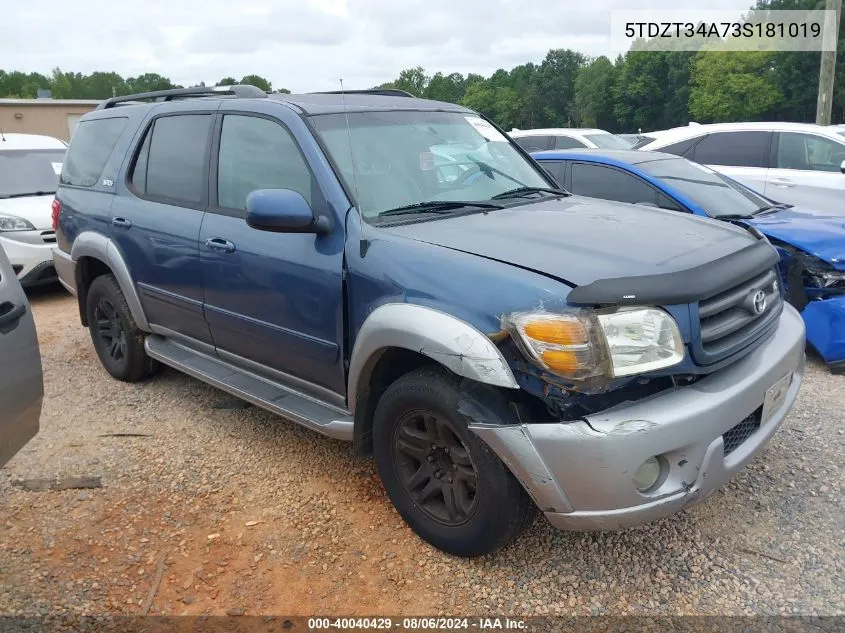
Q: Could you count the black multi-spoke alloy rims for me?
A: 2